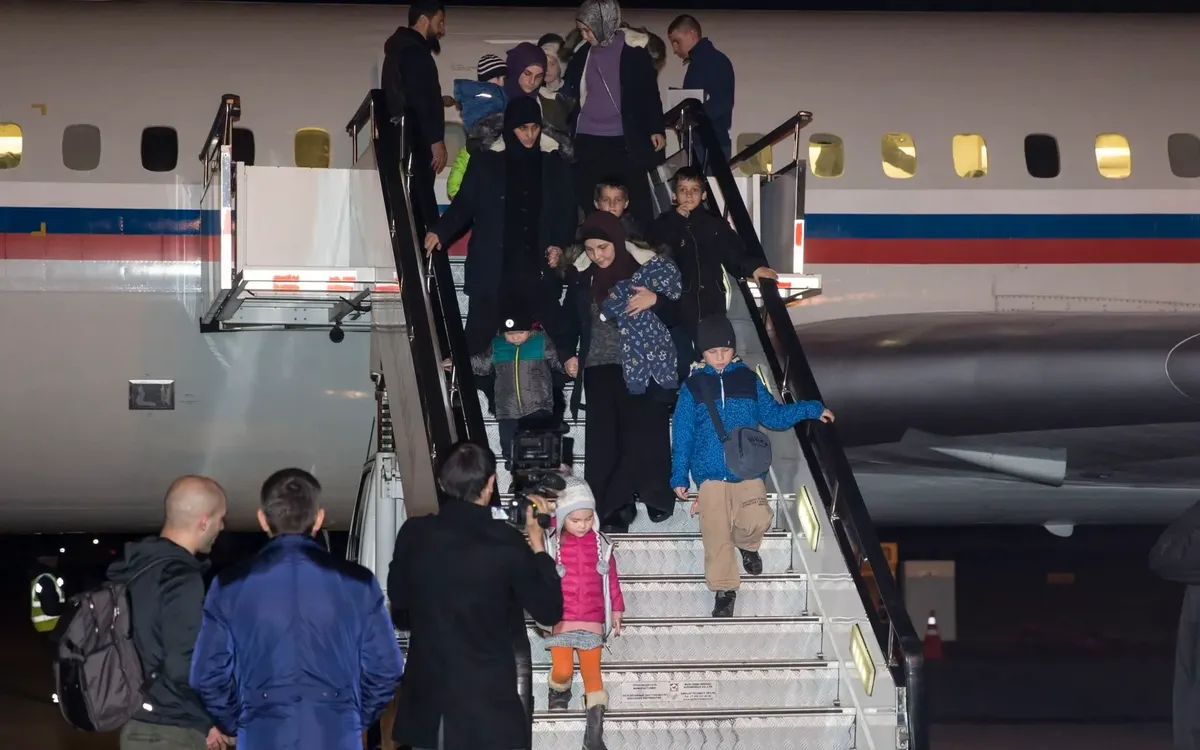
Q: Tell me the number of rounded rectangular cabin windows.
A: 12